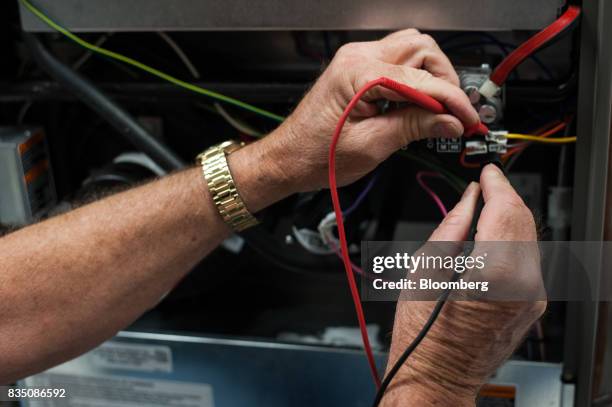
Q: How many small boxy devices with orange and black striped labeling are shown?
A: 1